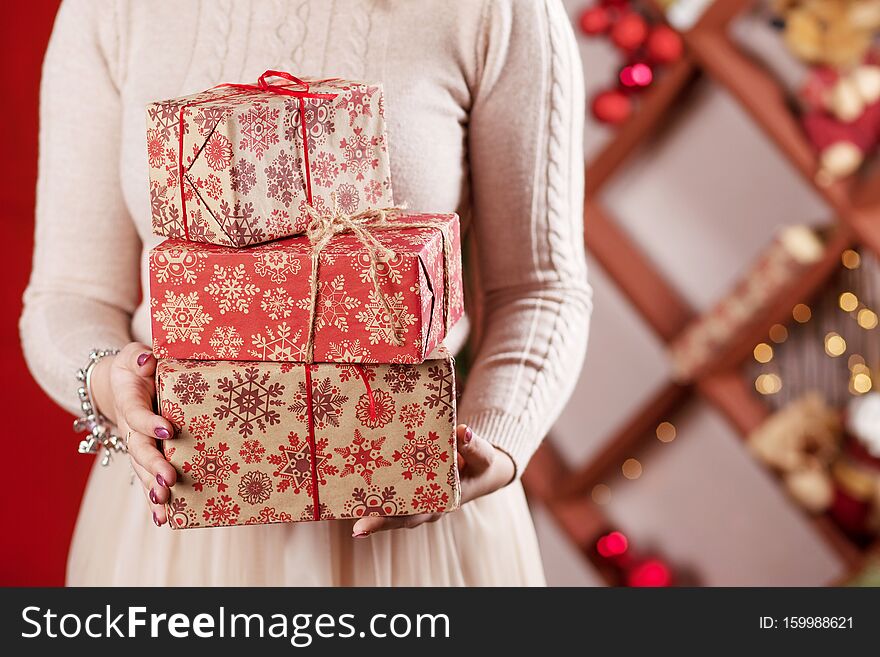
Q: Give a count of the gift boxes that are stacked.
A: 3